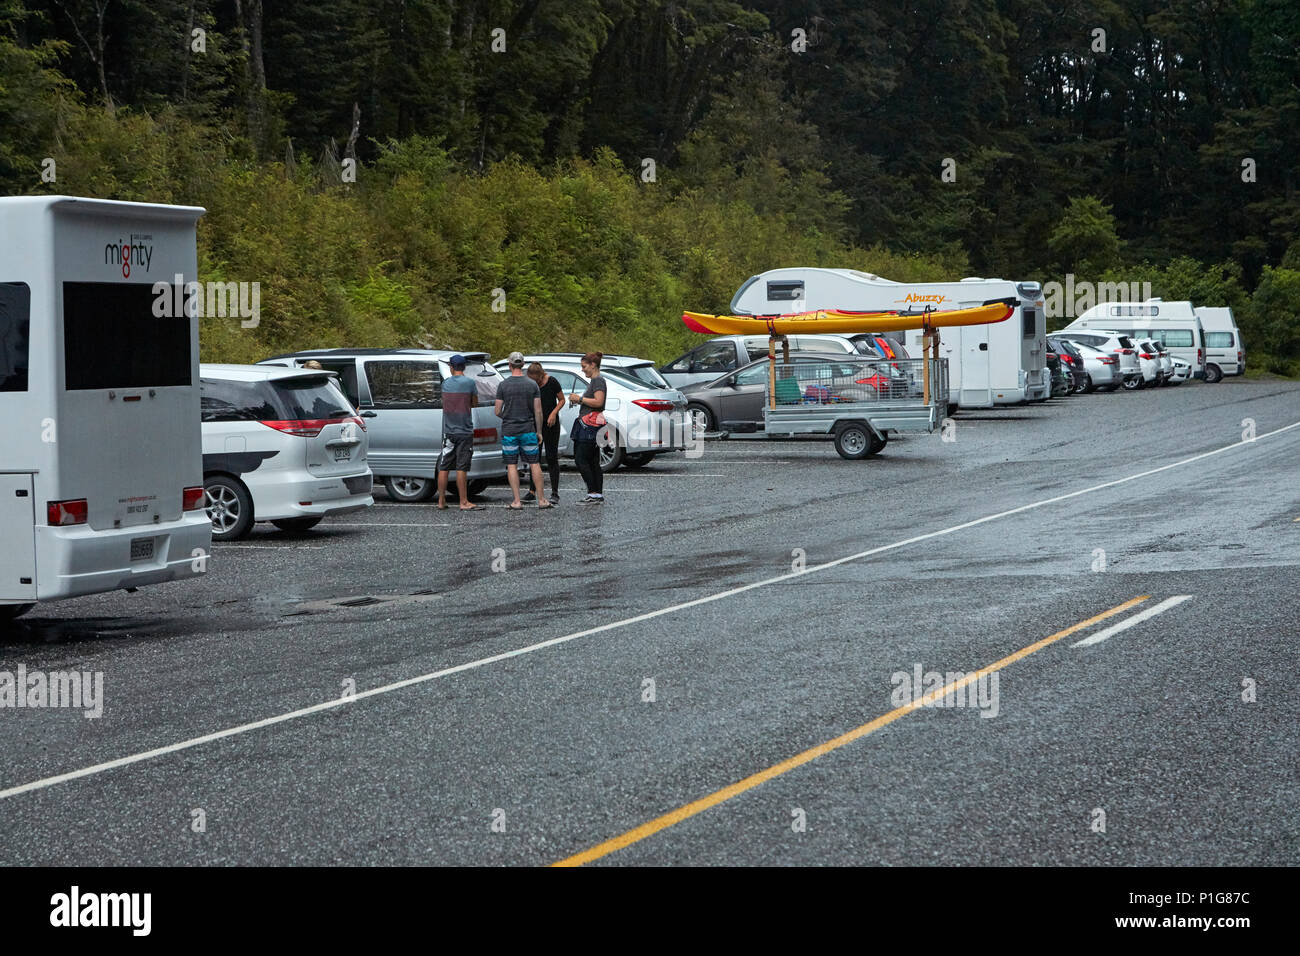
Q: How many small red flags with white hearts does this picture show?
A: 0